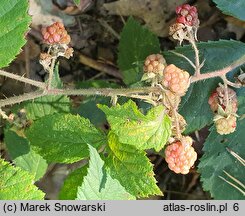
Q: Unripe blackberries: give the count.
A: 7